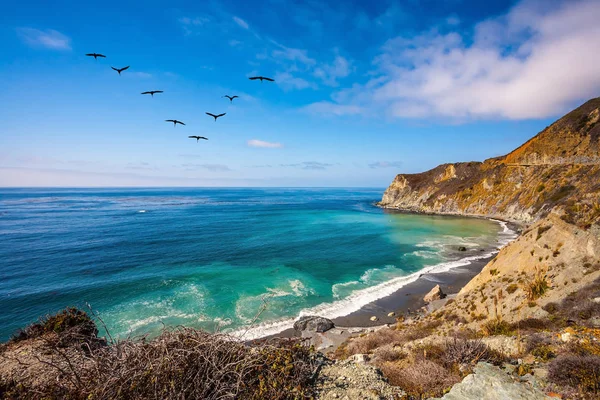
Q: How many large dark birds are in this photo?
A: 8